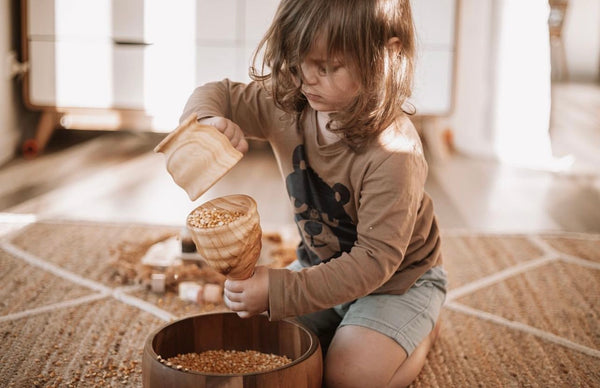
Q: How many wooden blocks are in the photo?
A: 3